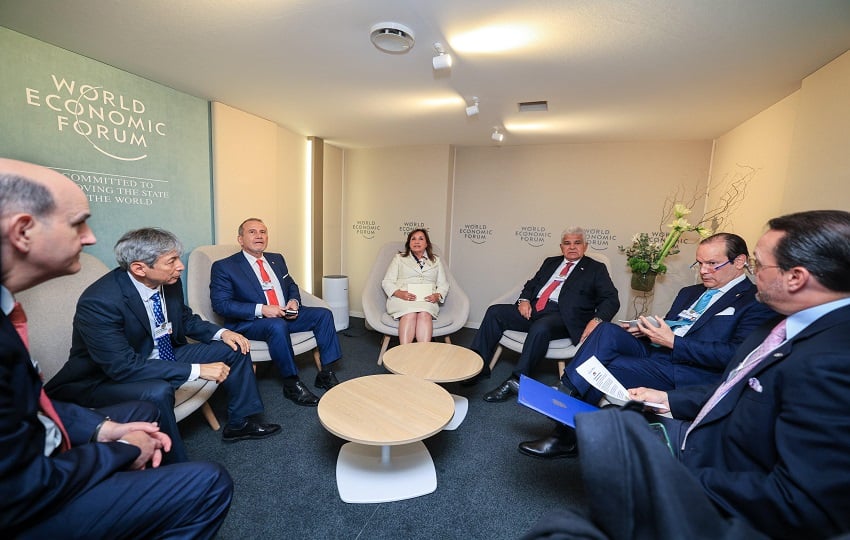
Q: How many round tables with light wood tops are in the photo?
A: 2